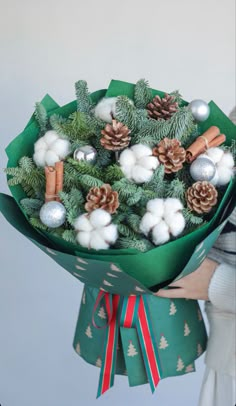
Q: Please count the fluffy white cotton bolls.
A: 6